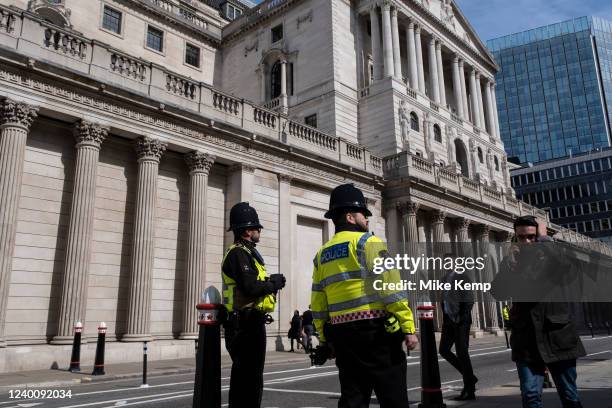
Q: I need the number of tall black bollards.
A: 4